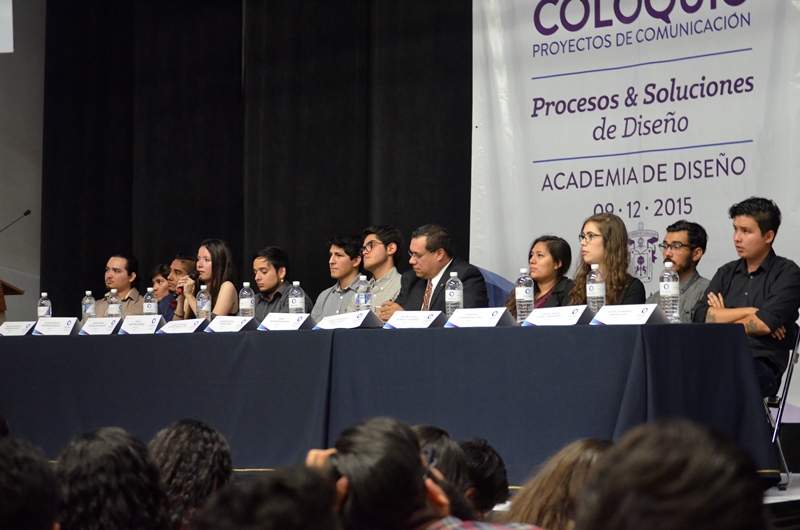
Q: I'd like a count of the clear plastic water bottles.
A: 12